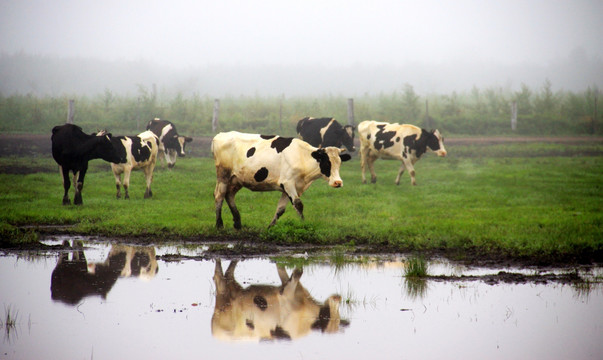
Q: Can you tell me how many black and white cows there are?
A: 6